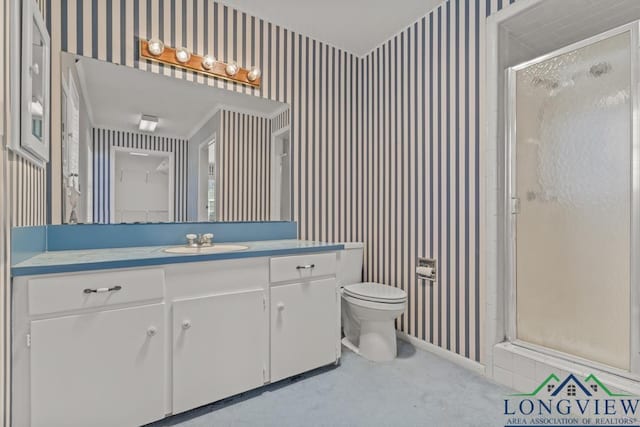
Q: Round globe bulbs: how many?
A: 5